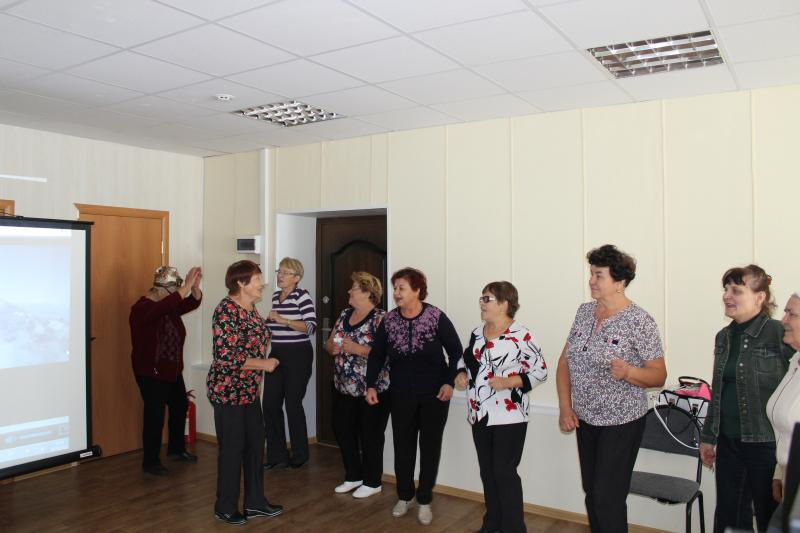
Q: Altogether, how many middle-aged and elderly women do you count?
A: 9